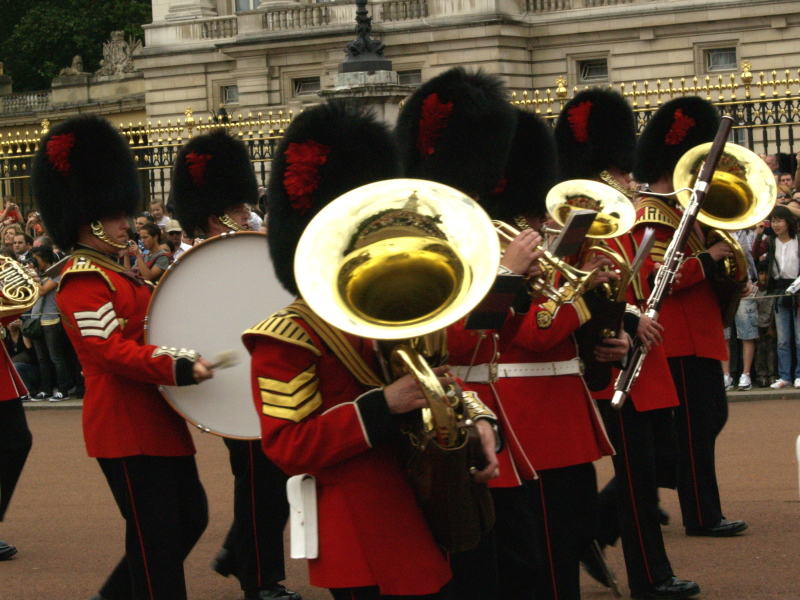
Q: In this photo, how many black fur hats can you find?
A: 7